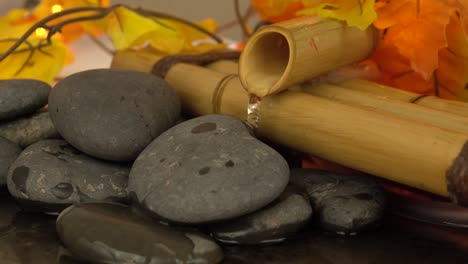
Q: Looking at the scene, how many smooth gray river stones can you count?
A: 9